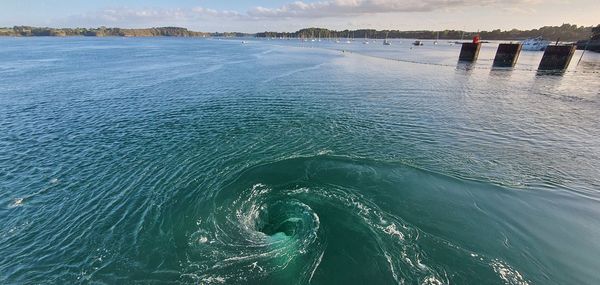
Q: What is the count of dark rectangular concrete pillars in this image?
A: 3